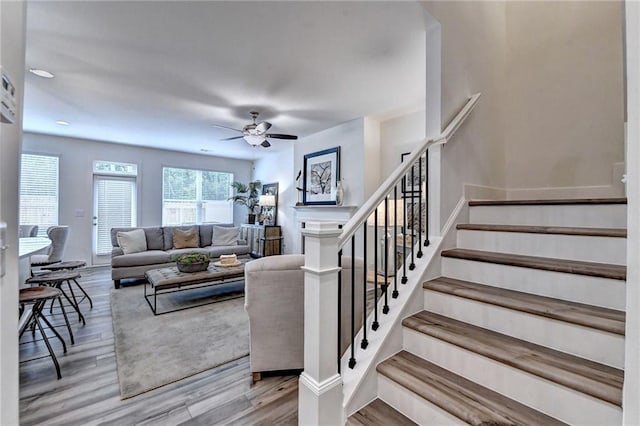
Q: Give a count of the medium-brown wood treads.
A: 7